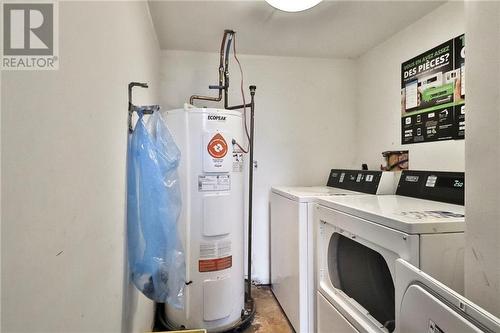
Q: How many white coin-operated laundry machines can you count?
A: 2